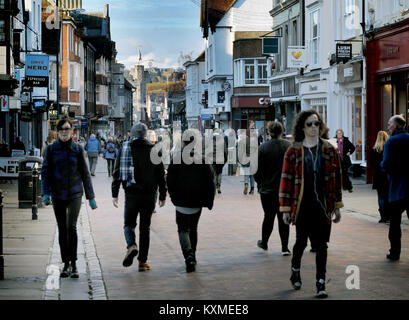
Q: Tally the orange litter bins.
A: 0